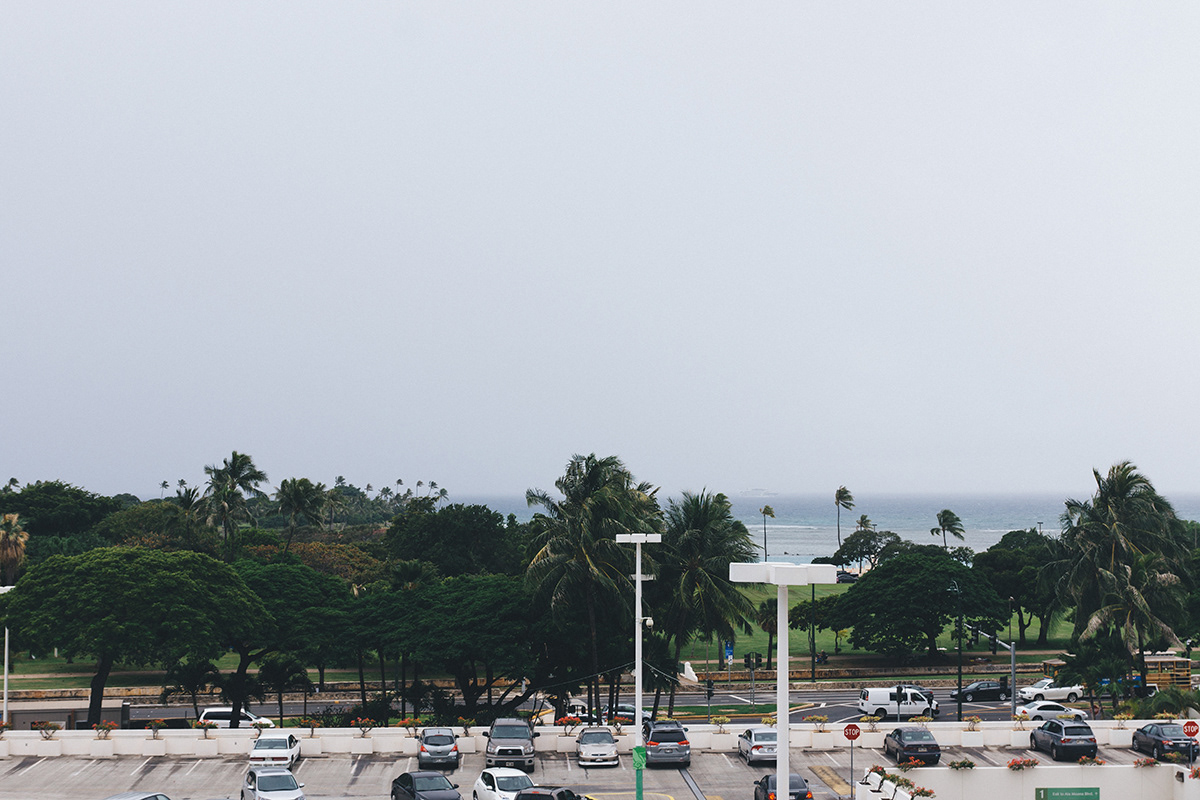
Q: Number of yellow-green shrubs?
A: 11